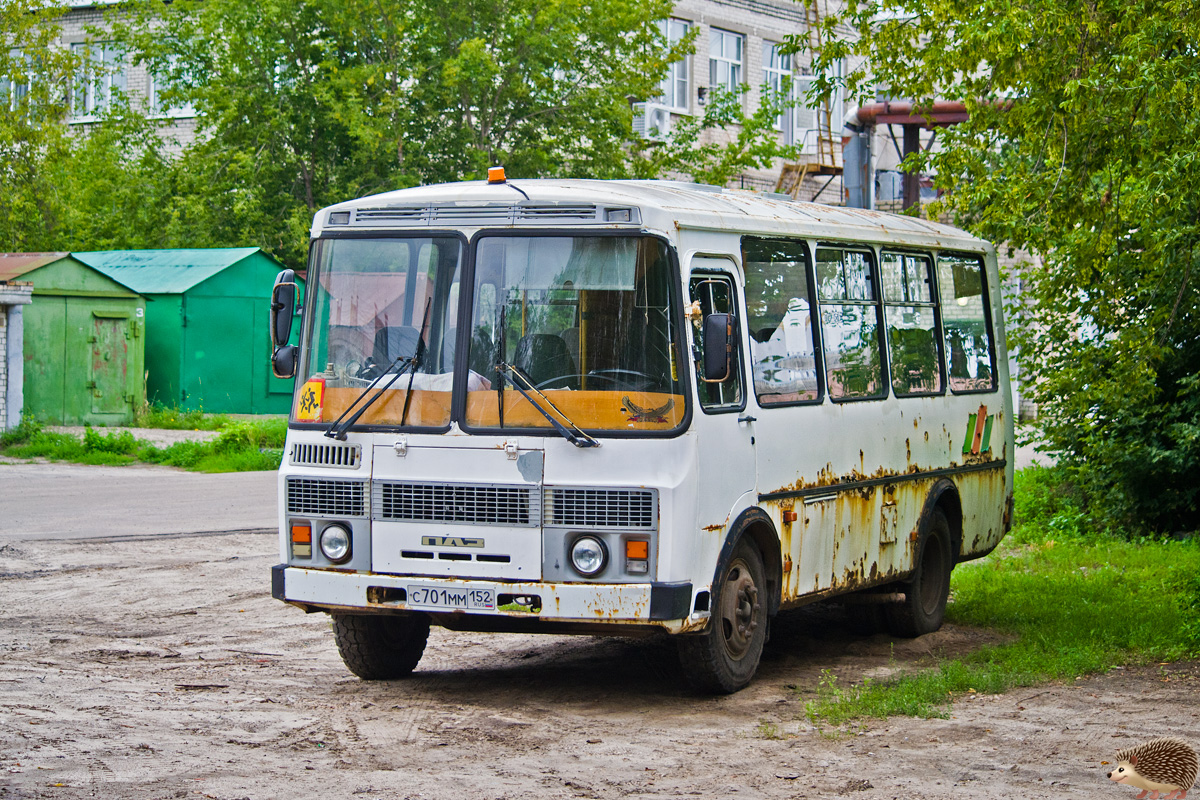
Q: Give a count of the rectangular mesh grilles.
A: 3